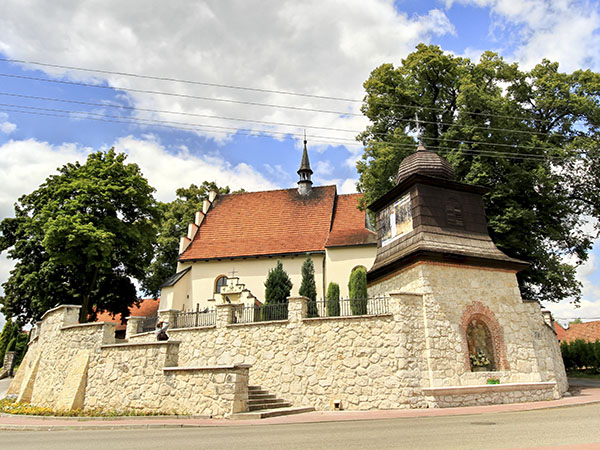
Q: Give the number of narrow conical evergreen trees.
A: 4